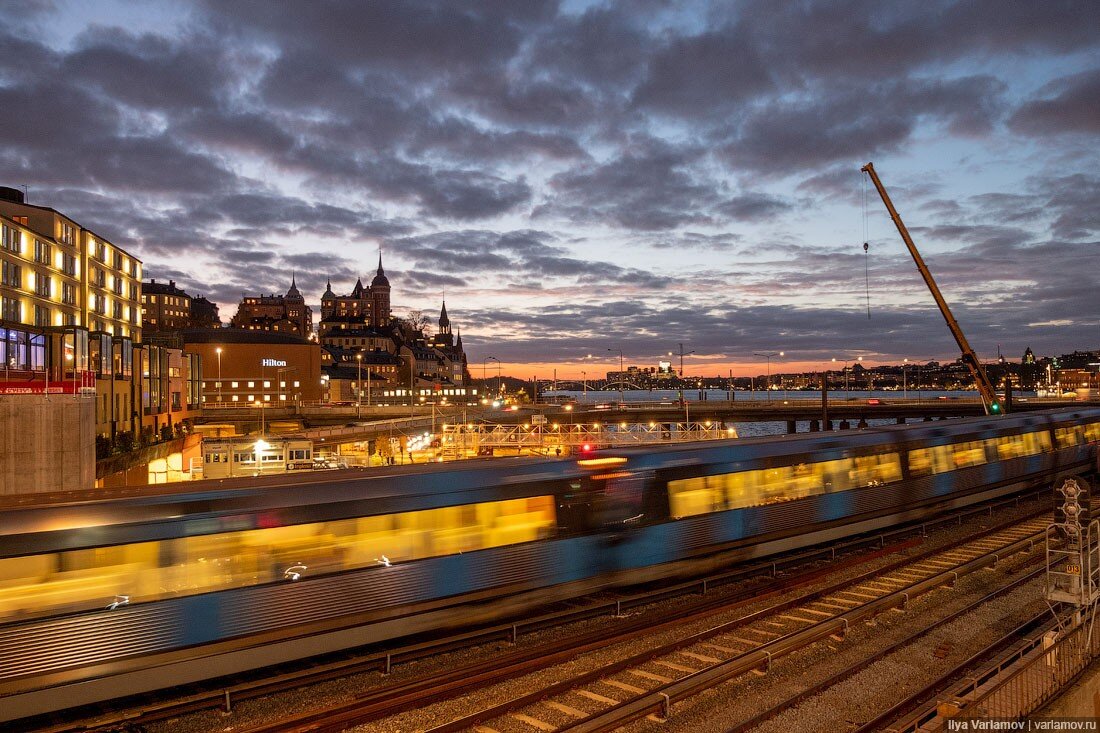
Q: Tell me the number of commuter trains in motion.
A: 1